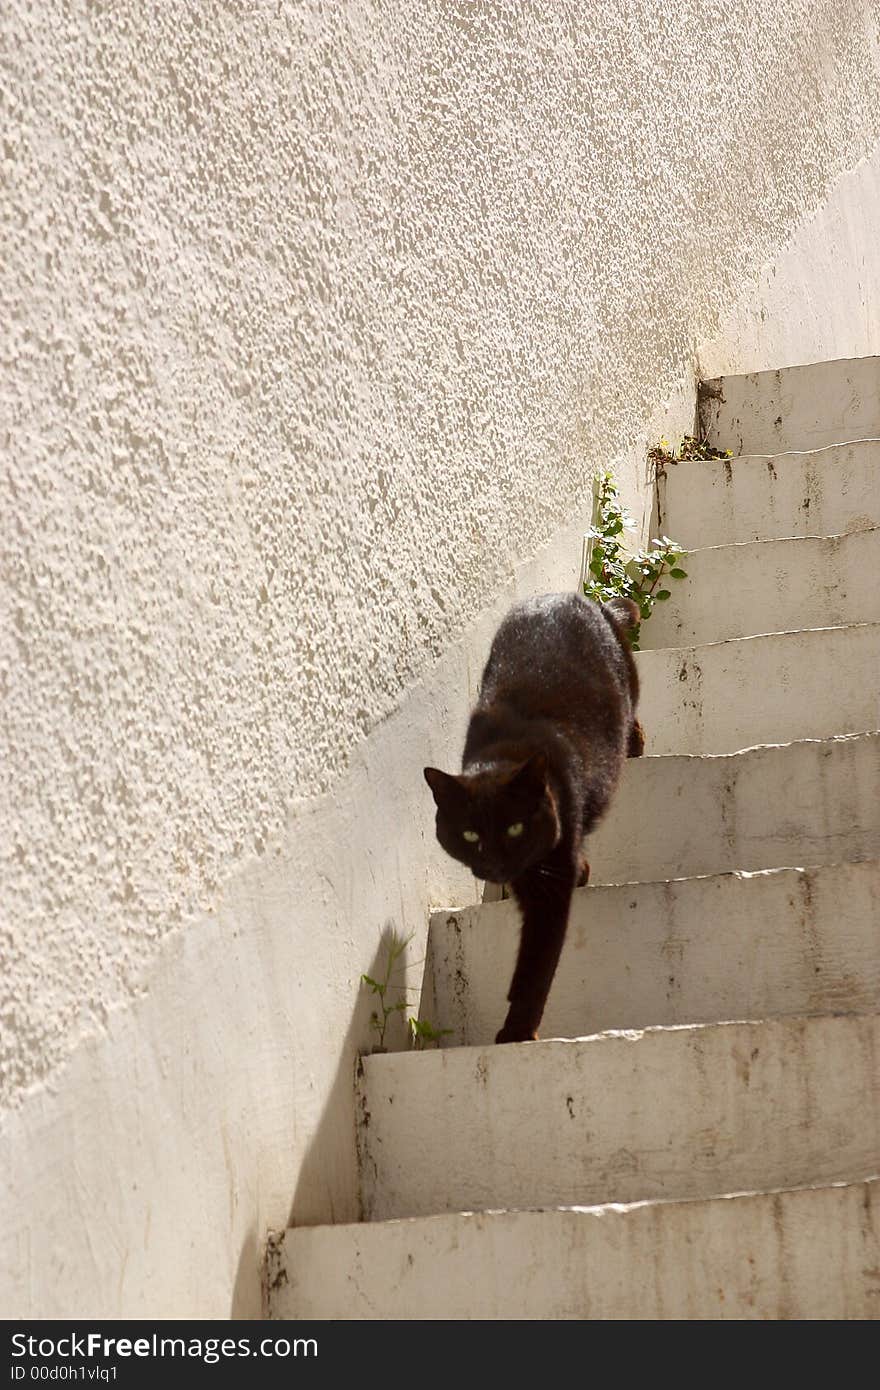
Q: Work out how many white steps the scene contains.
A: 8